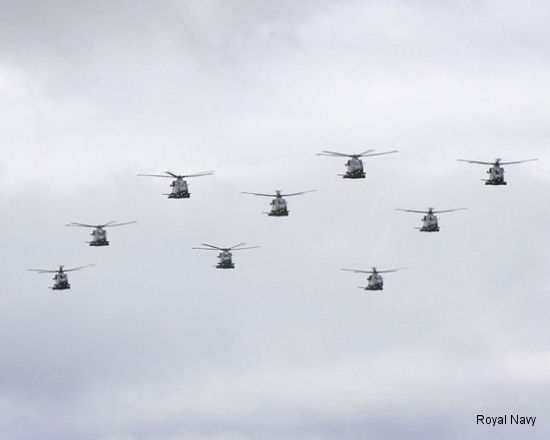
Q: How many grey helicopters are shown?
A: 9